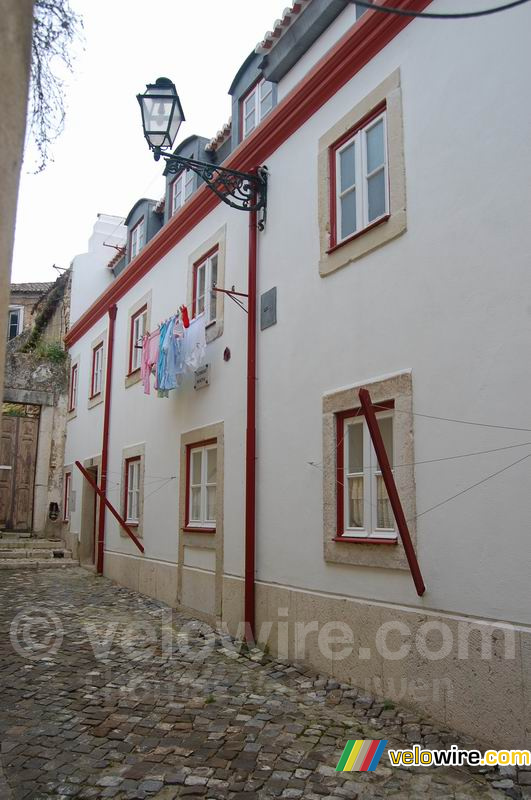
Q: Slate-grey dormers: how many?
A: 3